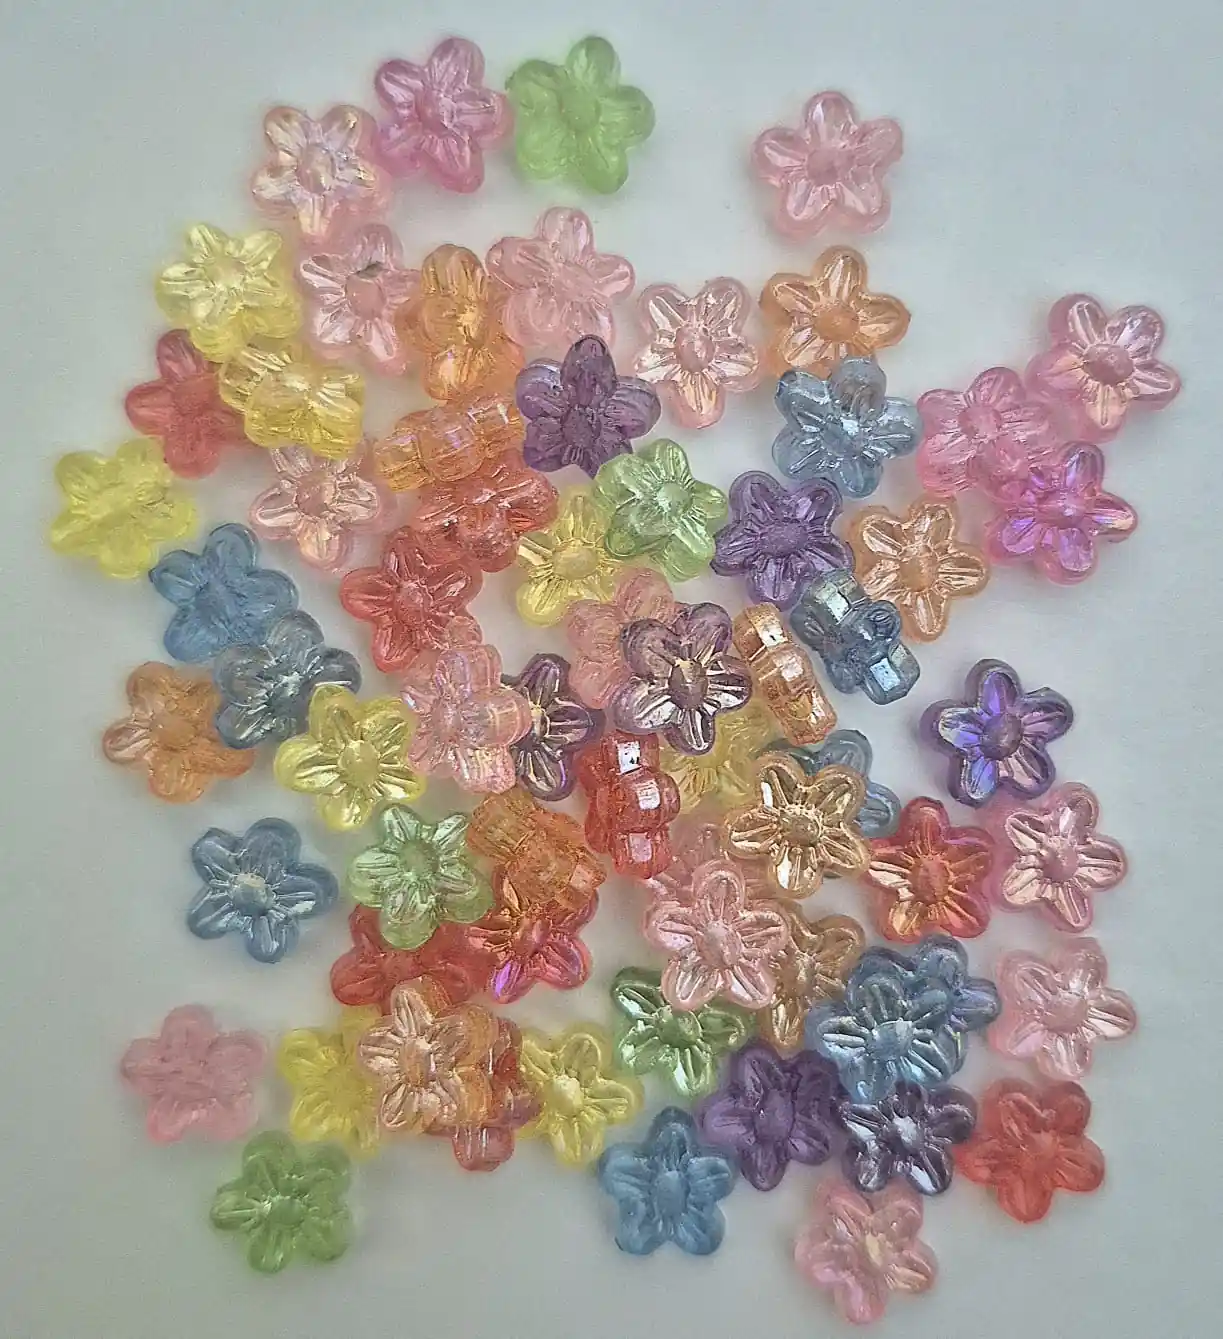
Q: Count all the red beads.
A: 9